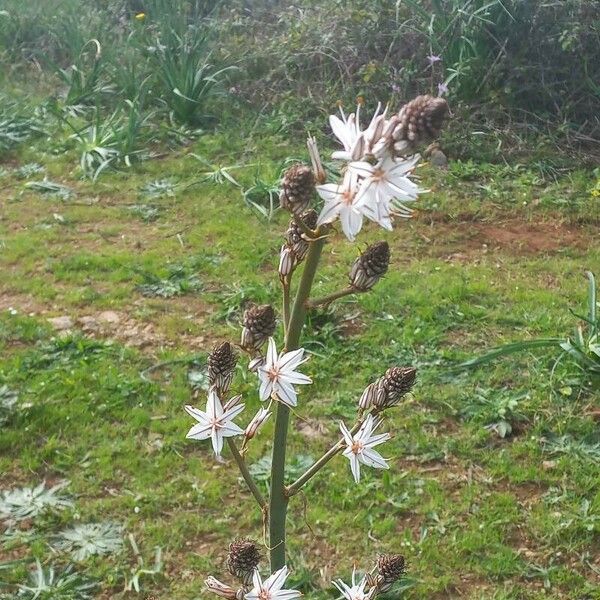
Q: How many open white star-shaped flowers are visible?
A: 8